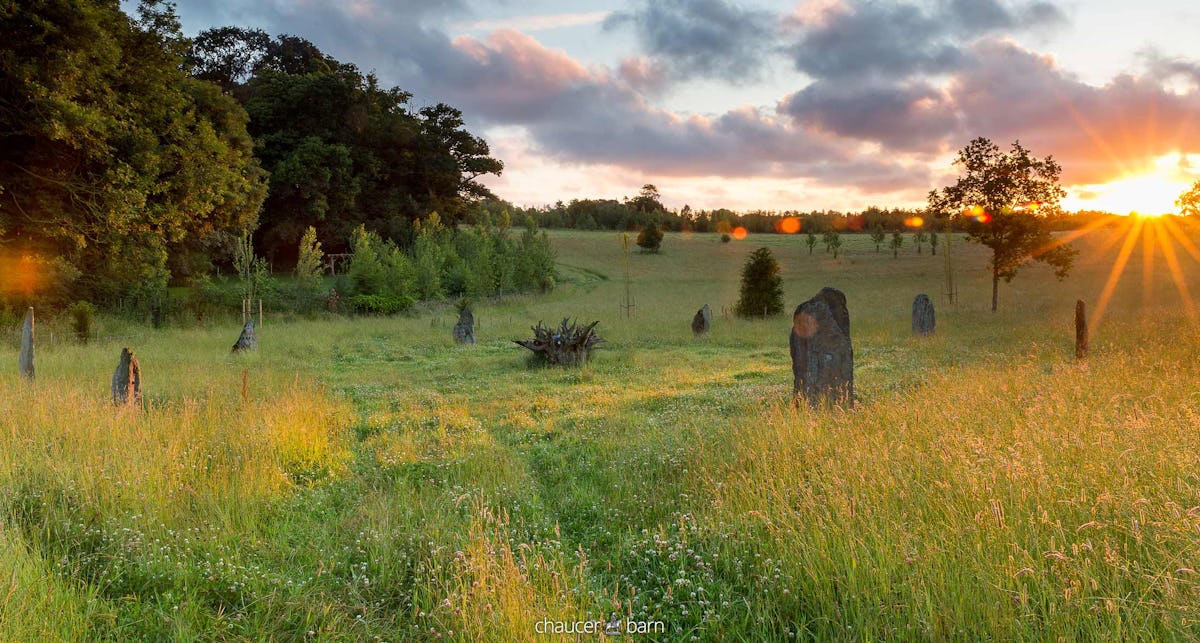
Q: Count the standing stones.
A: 8